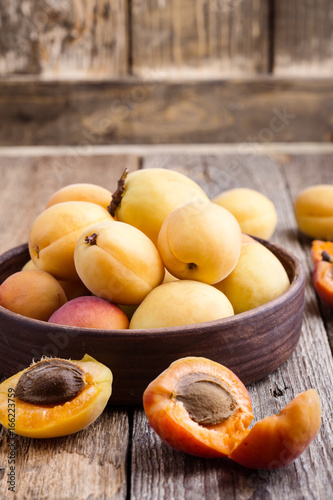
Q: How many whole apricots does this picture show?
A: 11